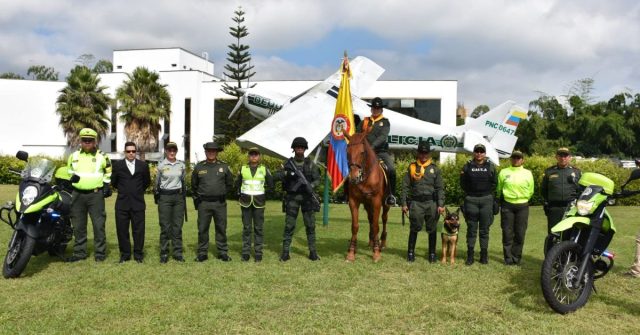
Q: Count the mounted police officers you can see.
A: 1